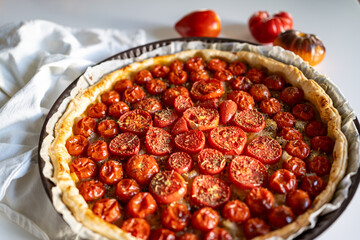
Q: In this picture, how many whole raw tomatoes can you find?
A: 3